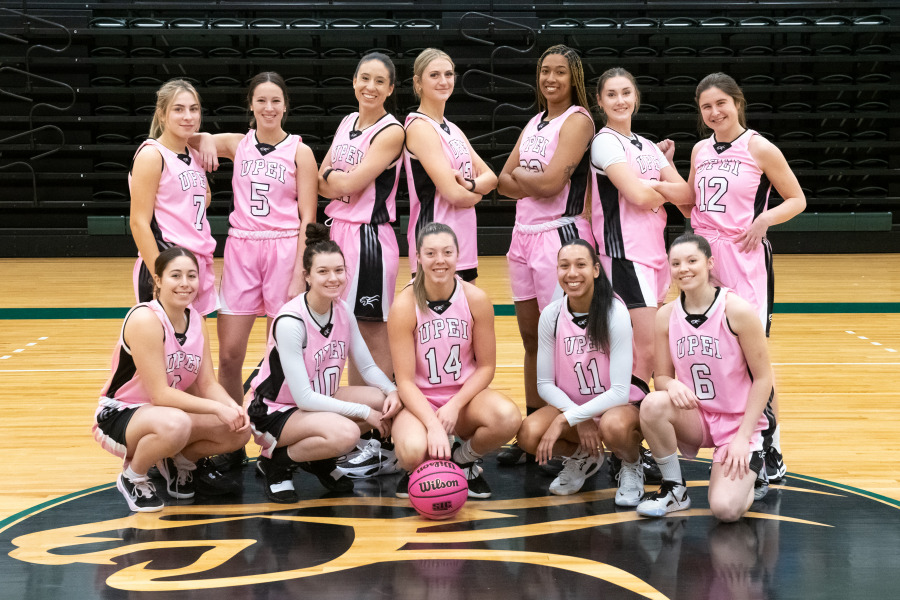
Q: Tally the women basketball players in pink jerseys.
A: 12